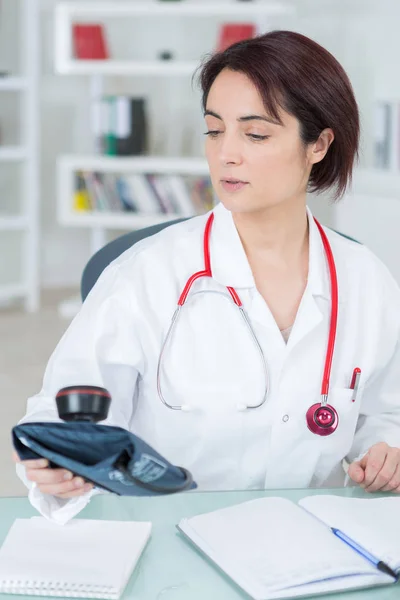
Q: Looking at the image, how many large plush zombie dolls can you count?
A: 0